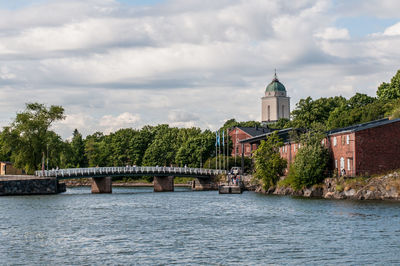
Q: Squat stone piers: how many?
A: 2